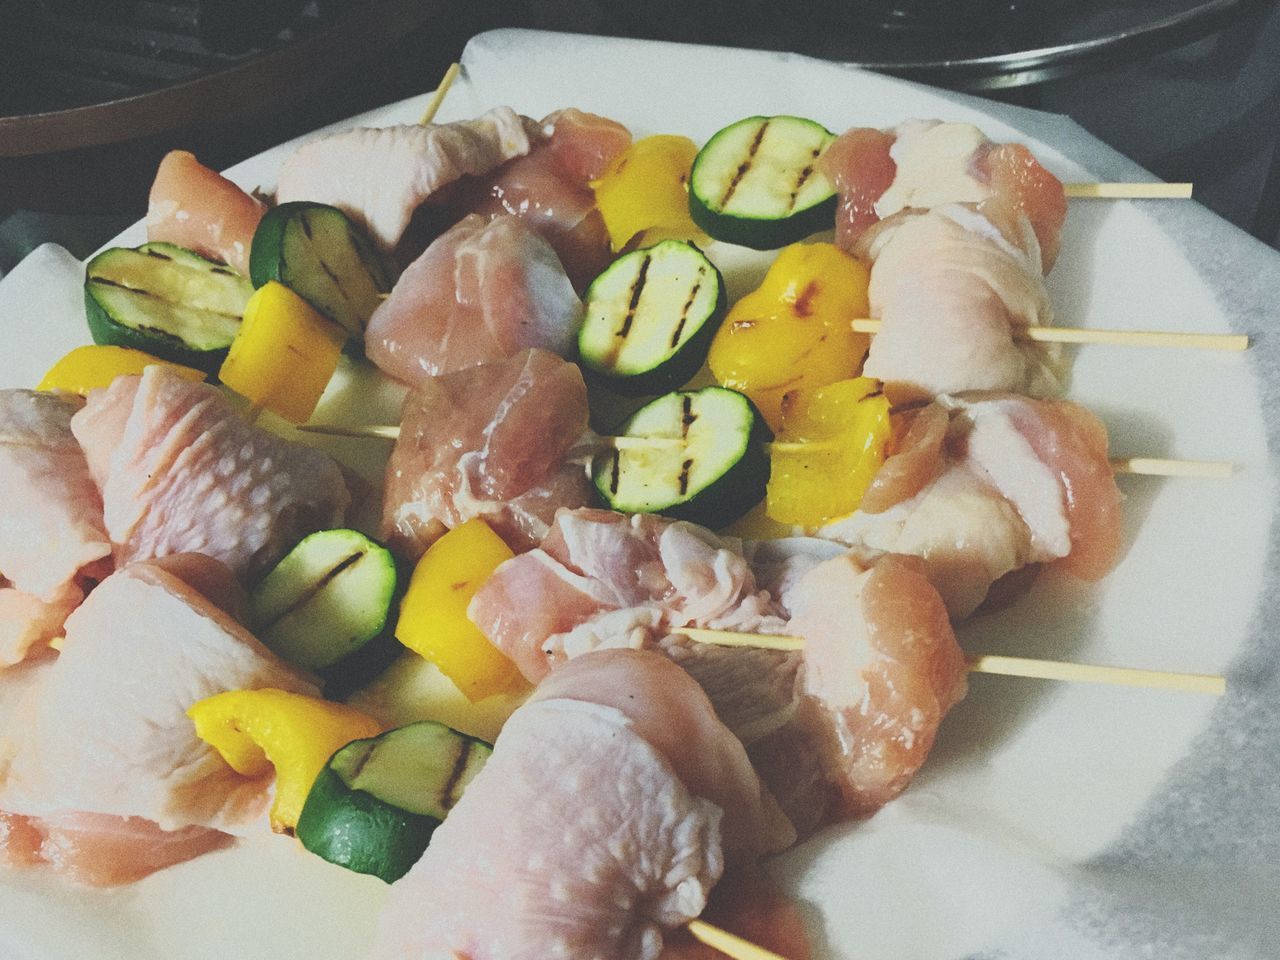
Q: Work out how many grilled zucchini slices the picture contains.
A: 7